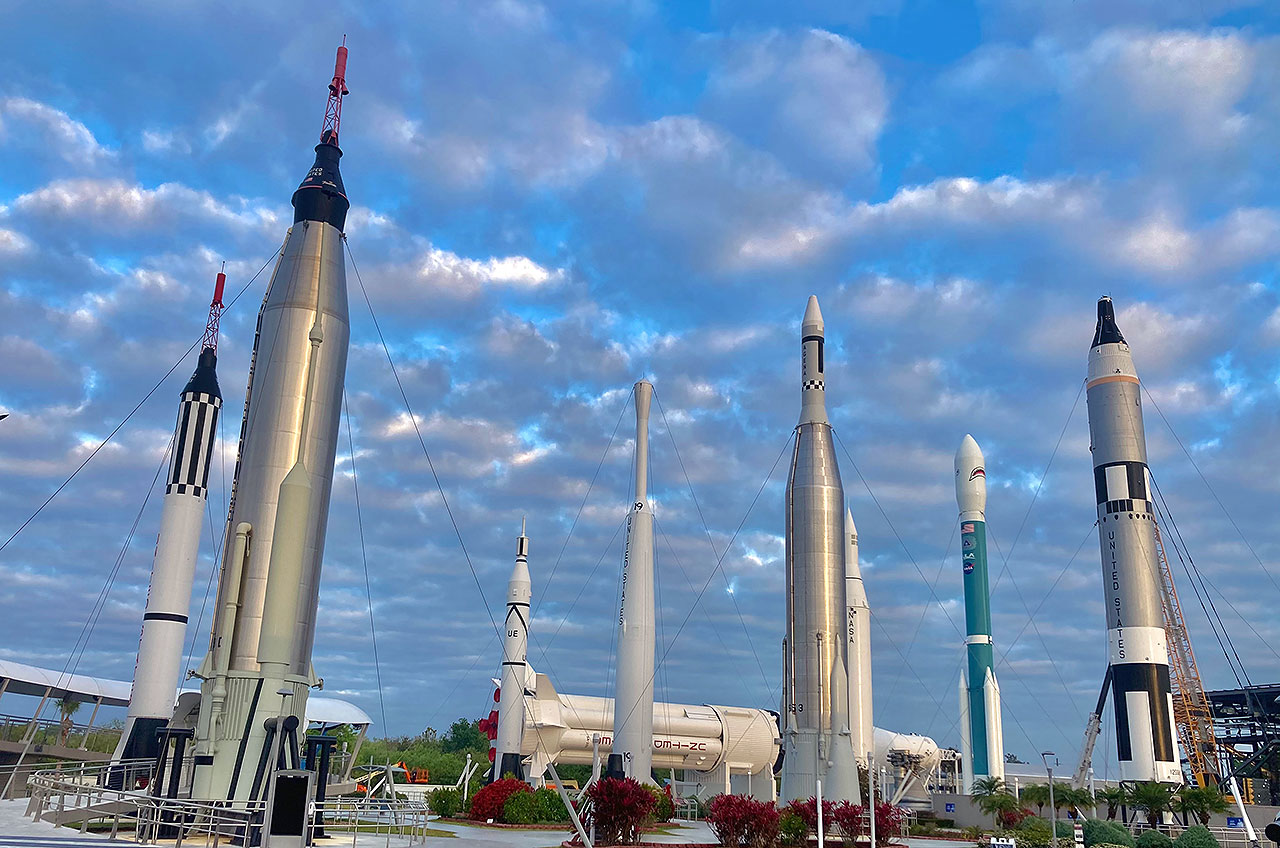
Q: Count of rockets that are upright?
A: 8